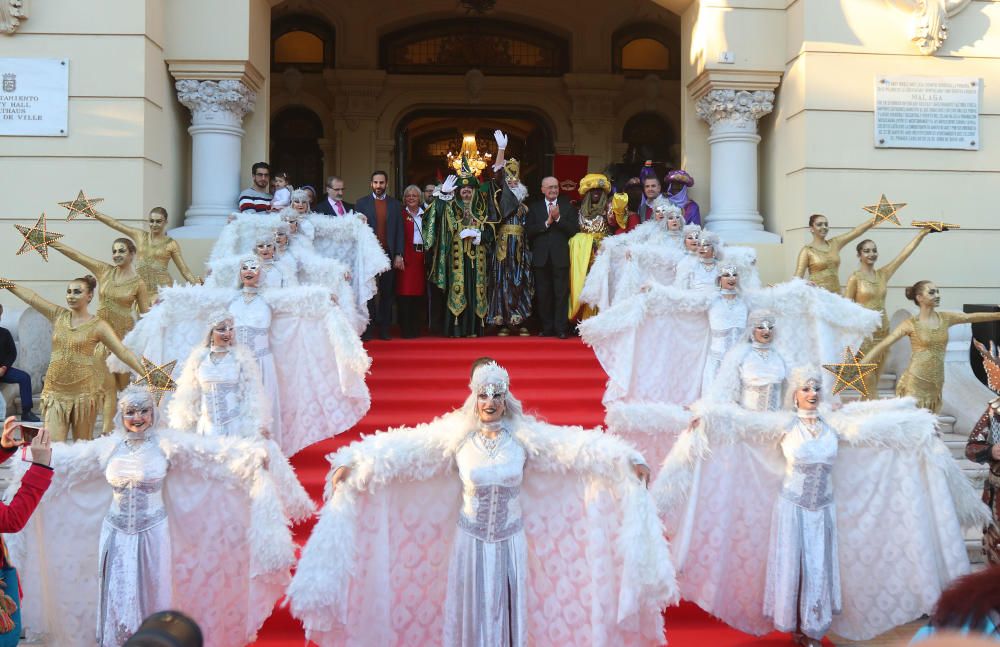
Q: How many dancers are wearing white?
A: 15